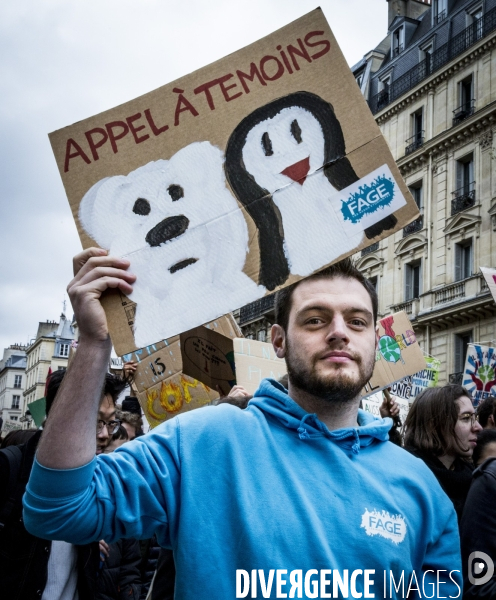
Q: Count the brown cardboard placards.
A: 5